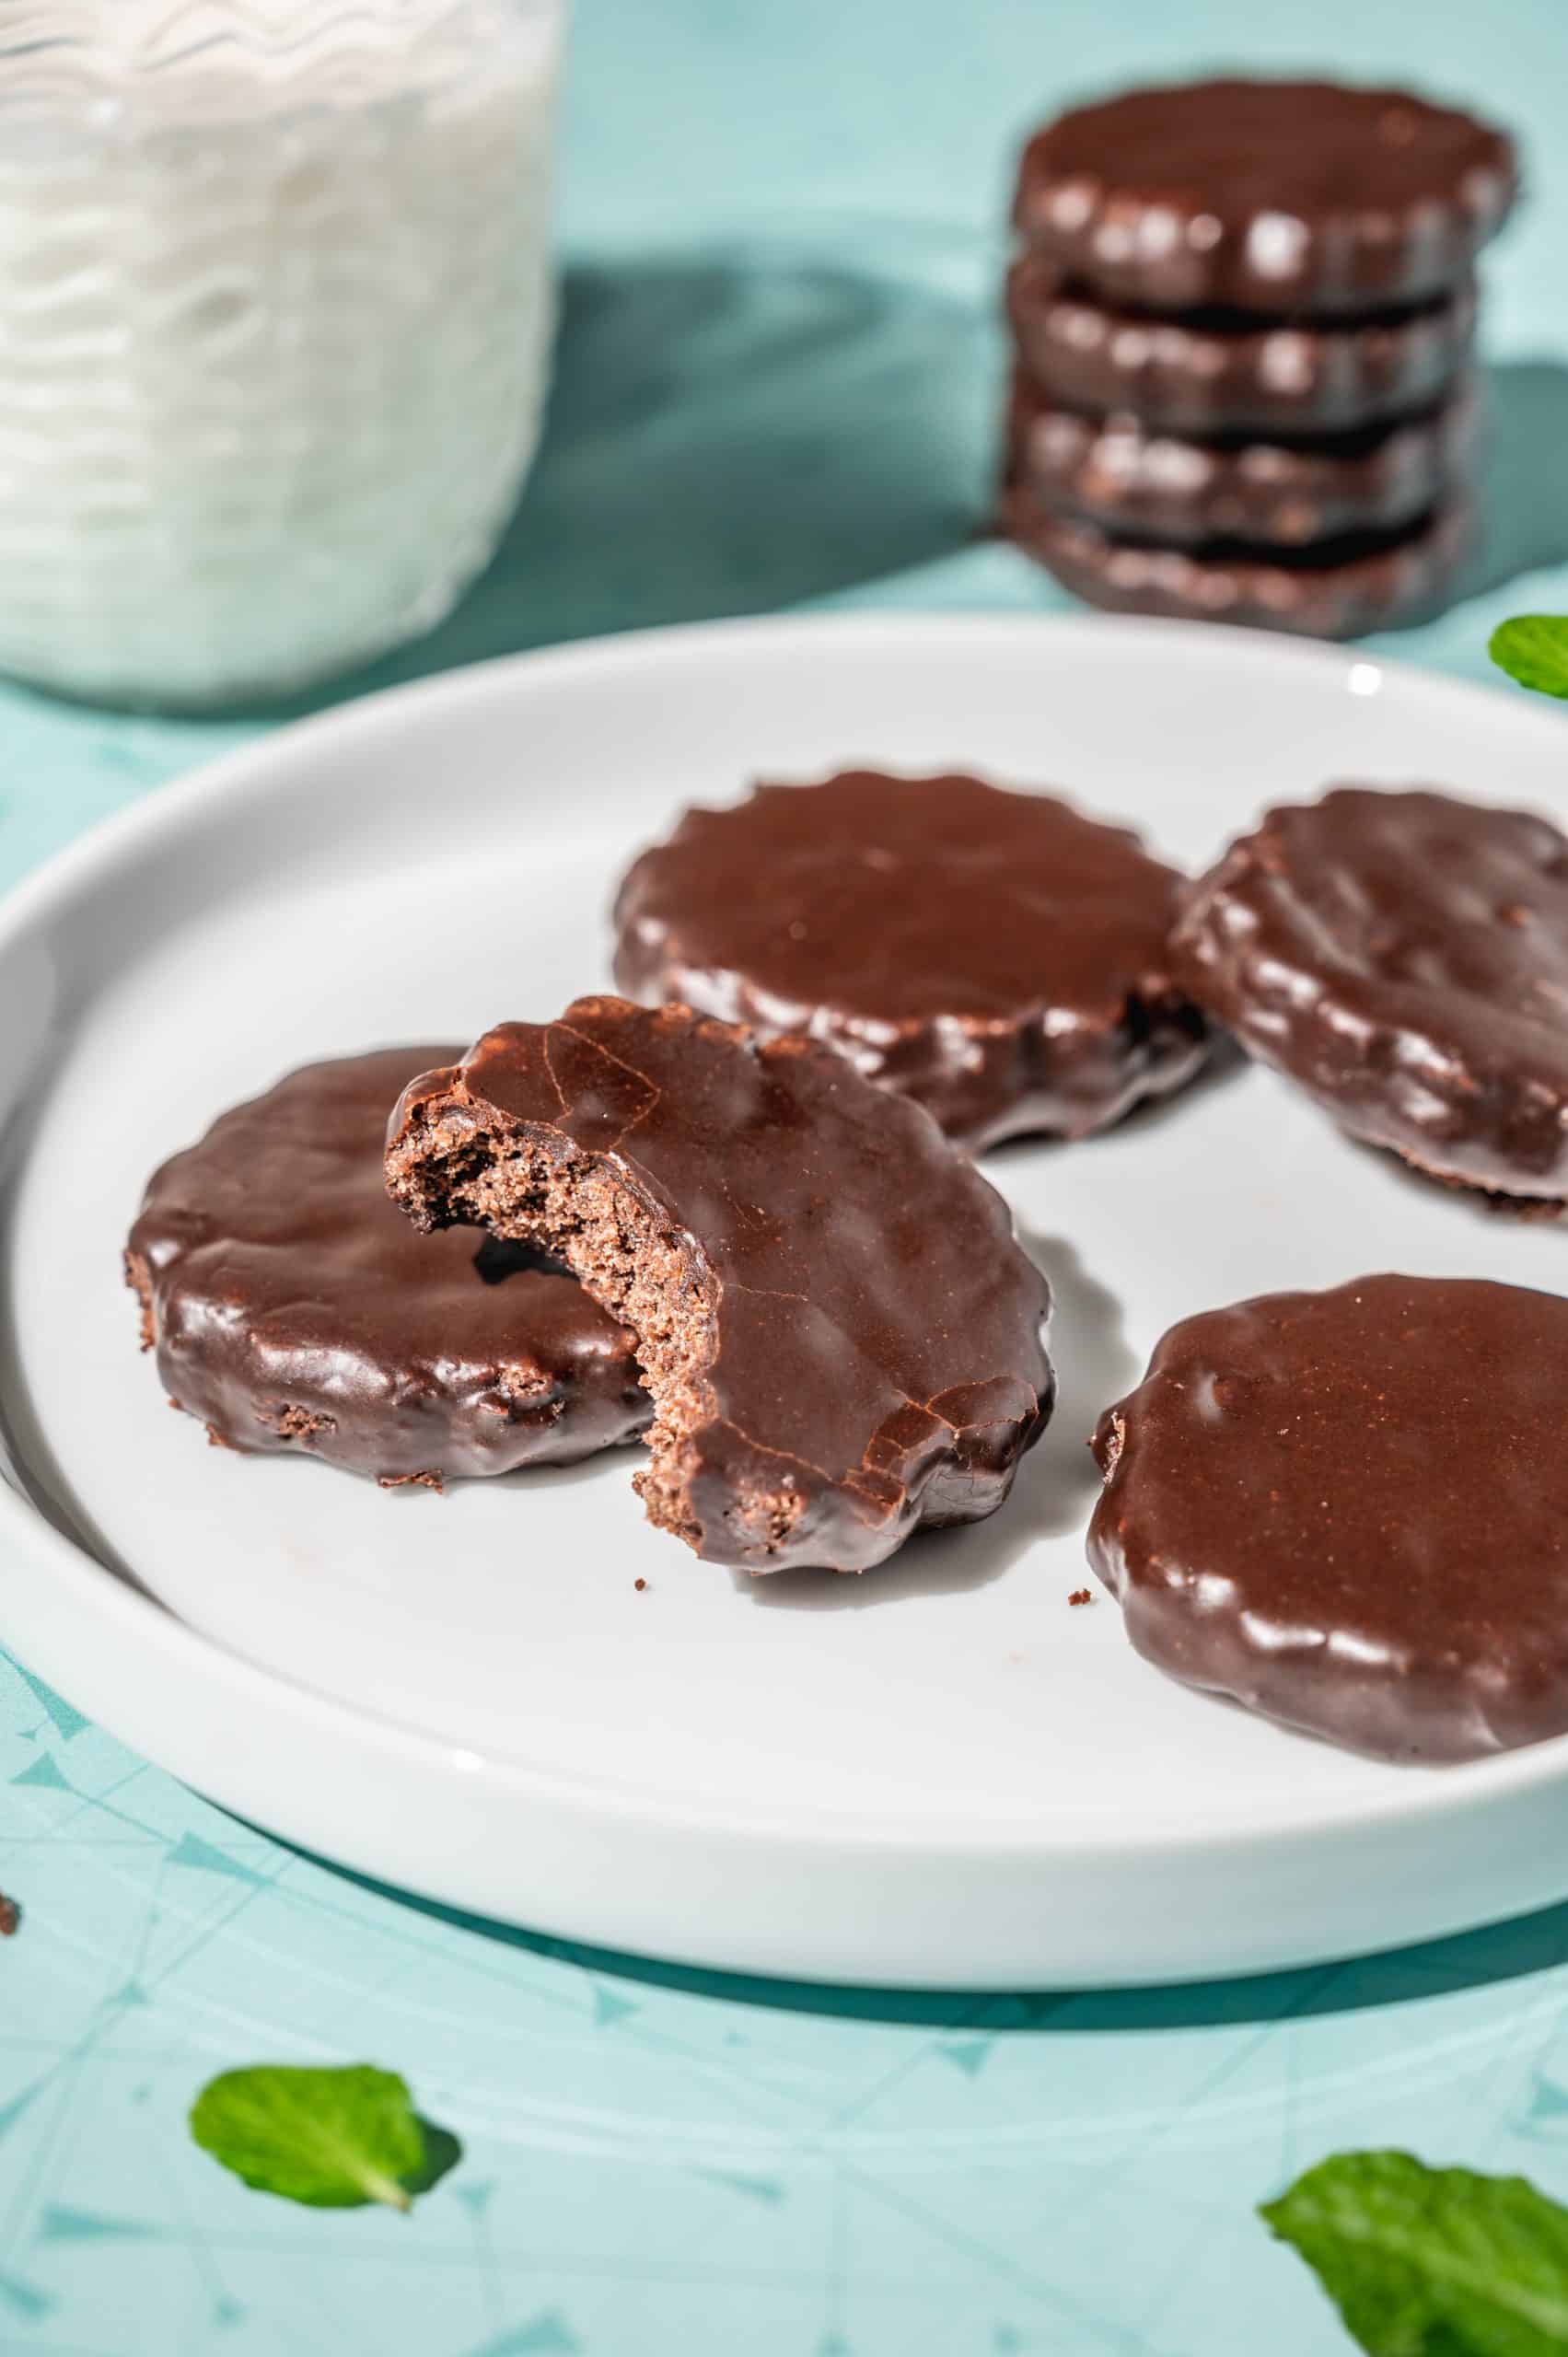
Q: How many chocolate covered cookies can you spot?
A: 9